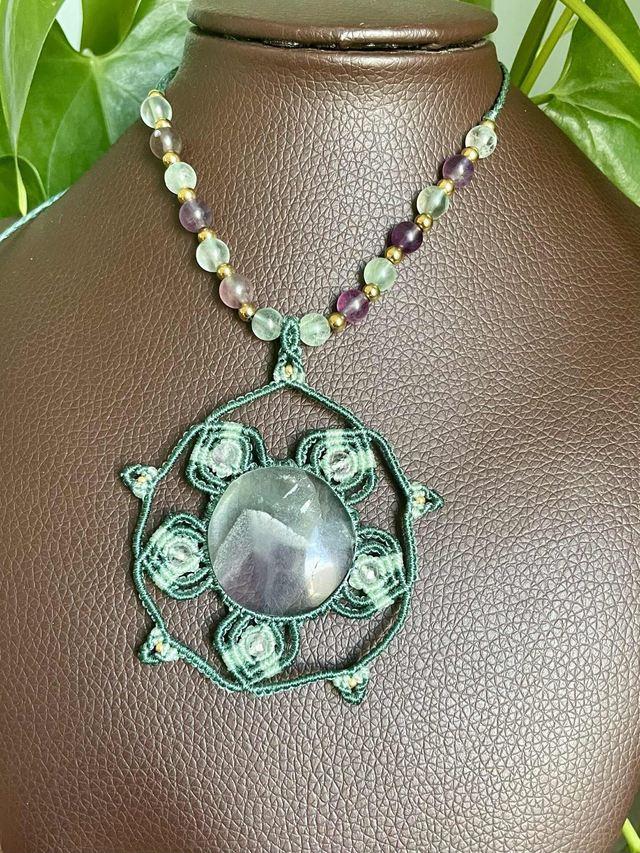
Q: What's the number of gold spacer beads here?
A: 14